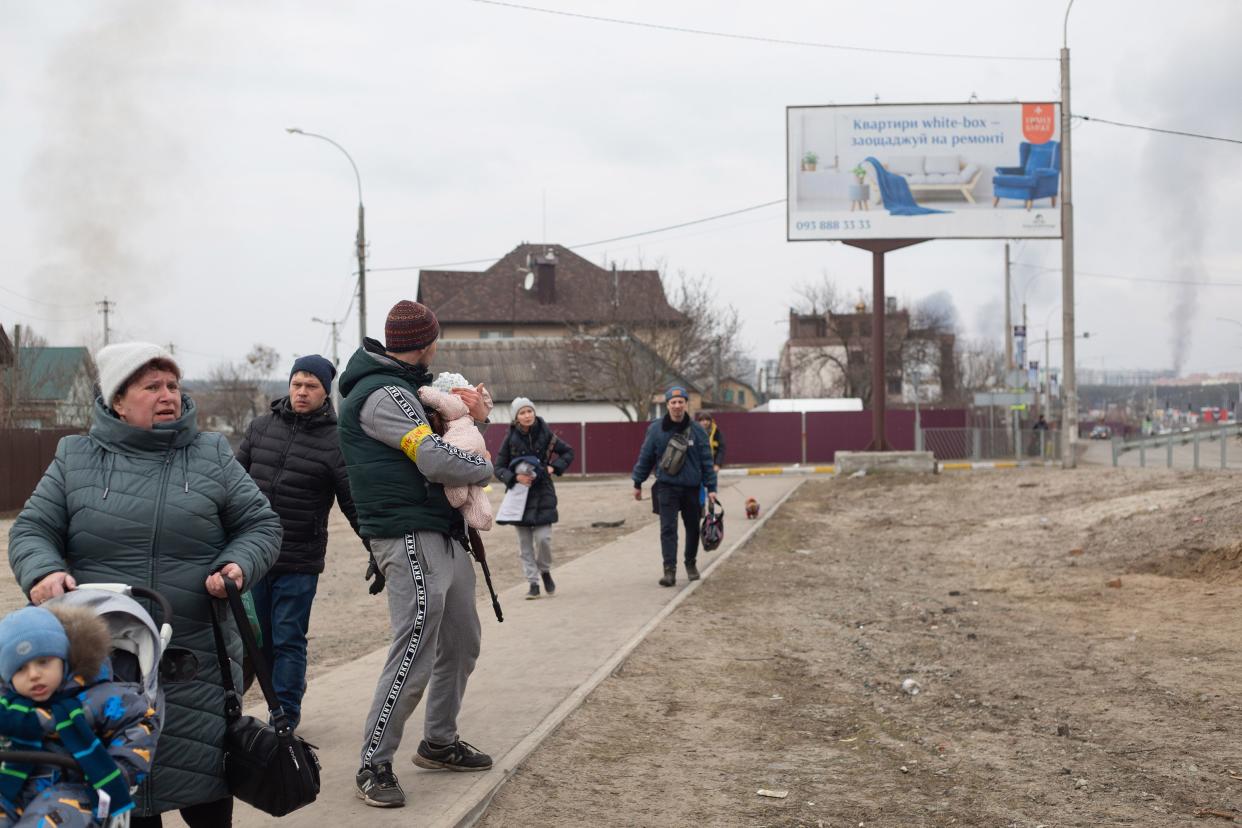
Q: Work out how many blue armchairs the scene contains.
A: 1